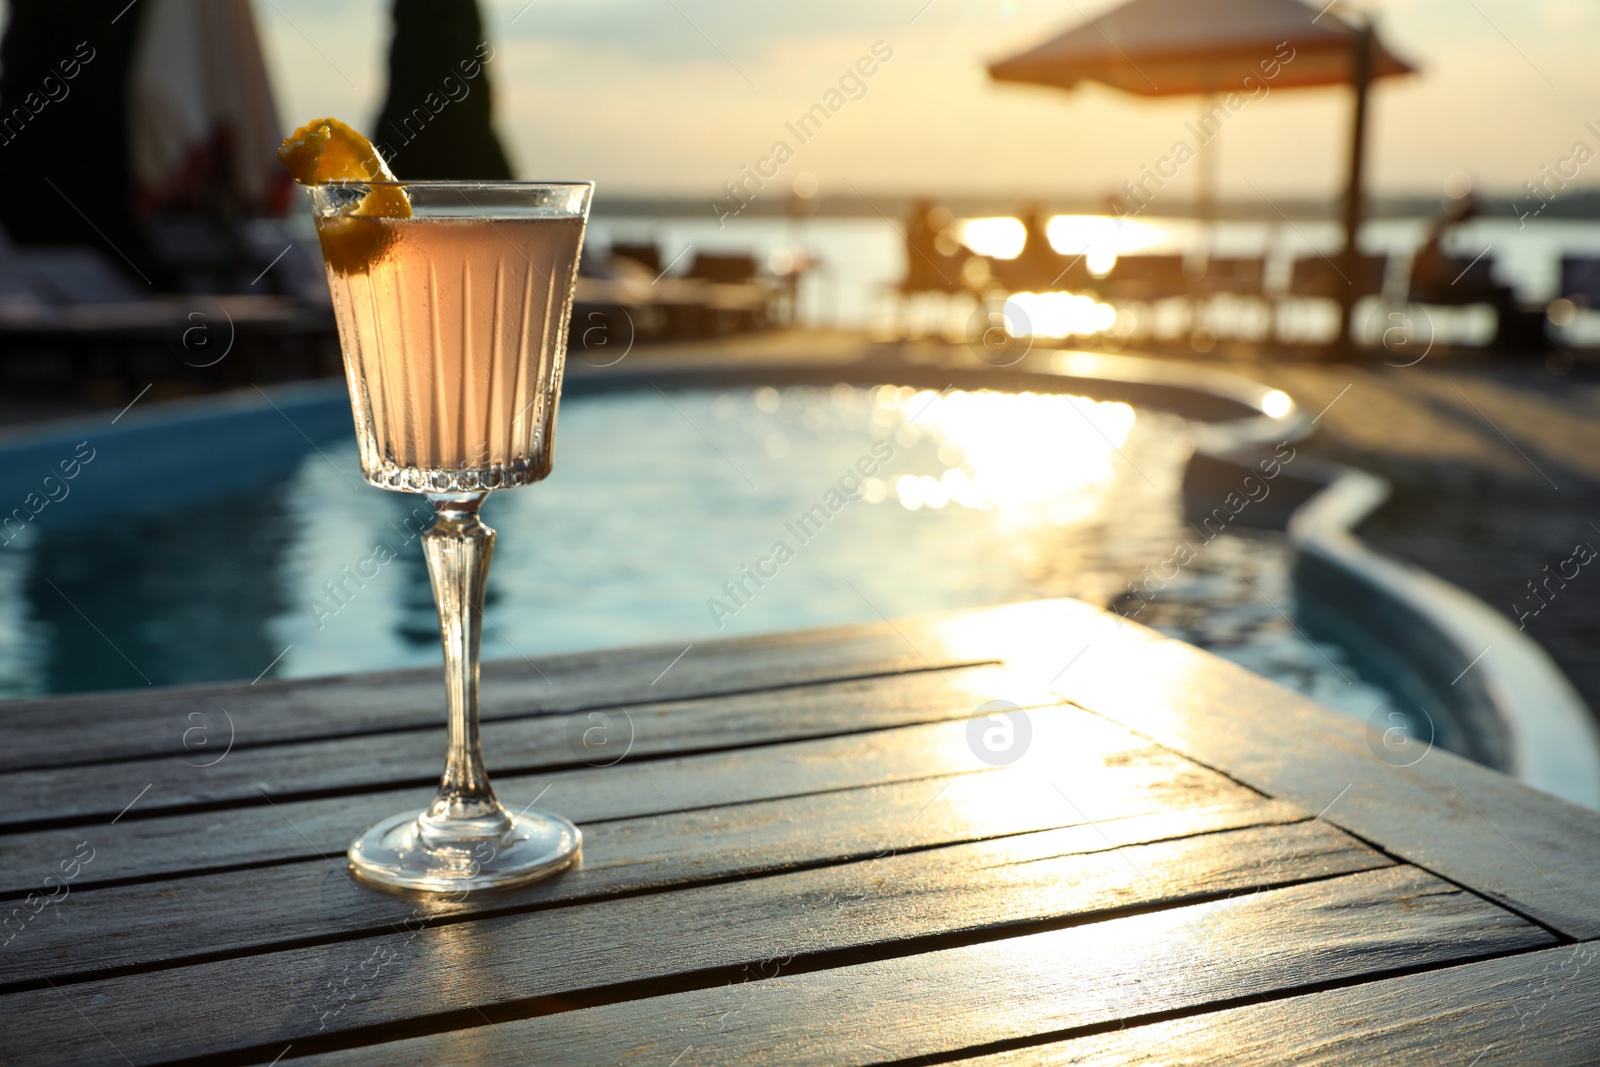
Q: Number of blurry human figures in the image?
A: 3